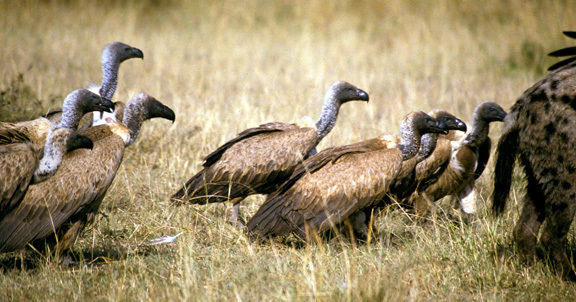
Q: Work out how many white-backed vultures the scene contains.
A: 8